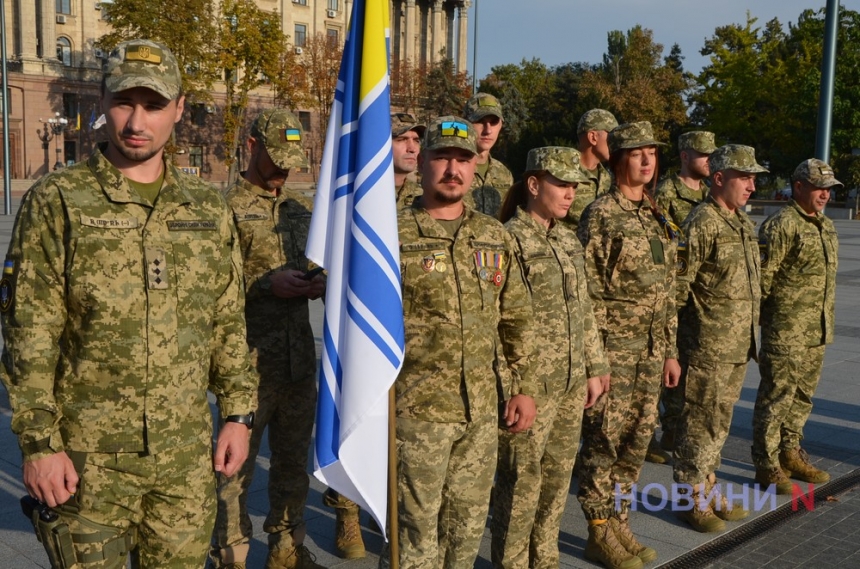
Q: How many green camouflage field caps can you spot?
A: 11